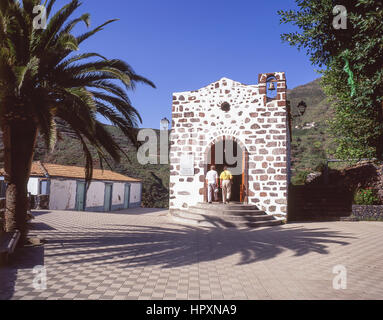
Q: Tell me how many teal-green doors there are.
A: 3